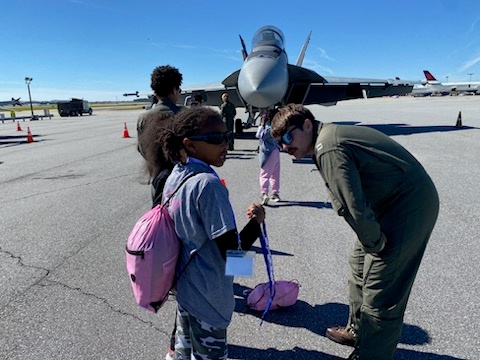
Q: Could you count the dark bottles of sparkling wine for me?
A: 0